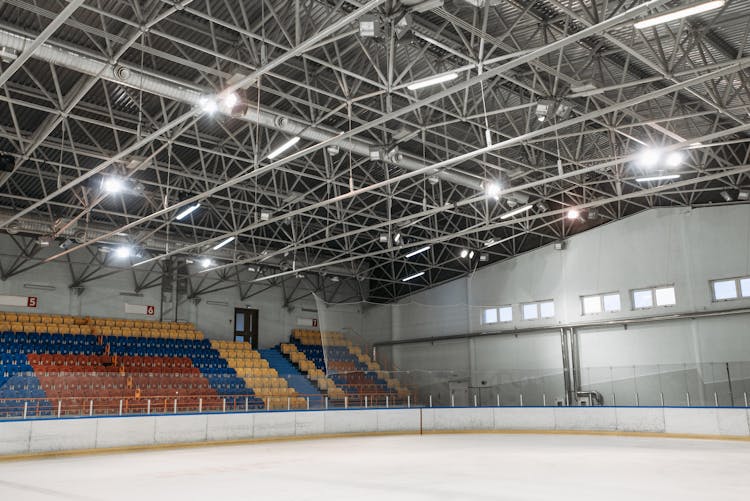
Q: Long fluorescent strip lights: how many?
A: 9